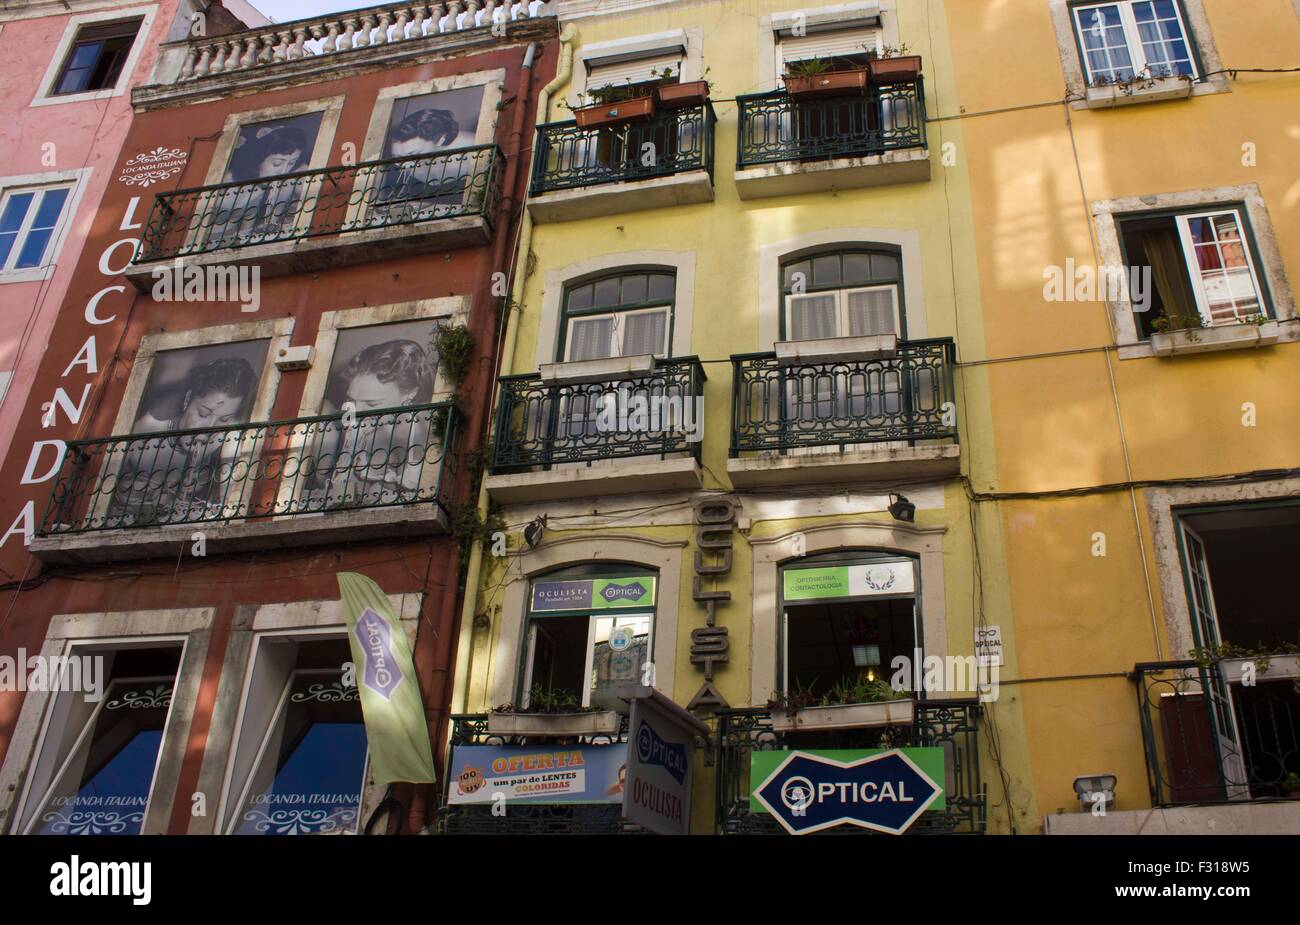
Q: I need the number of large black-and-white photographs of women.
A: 4